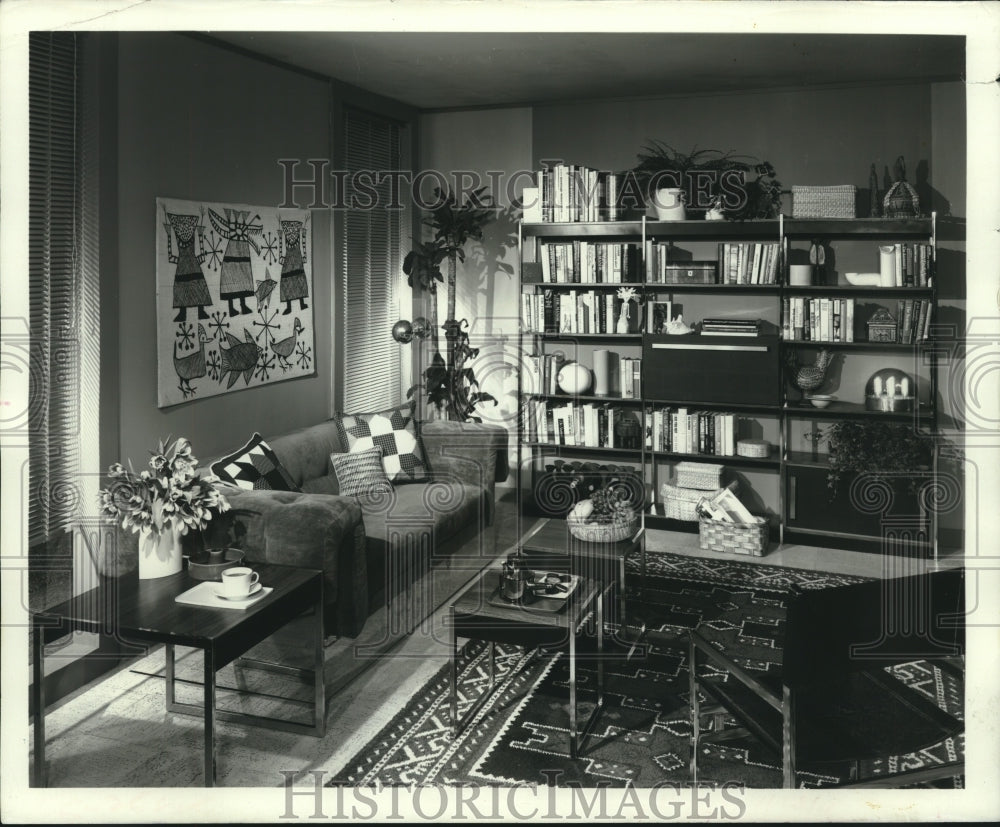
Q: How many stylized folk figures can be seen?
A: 3